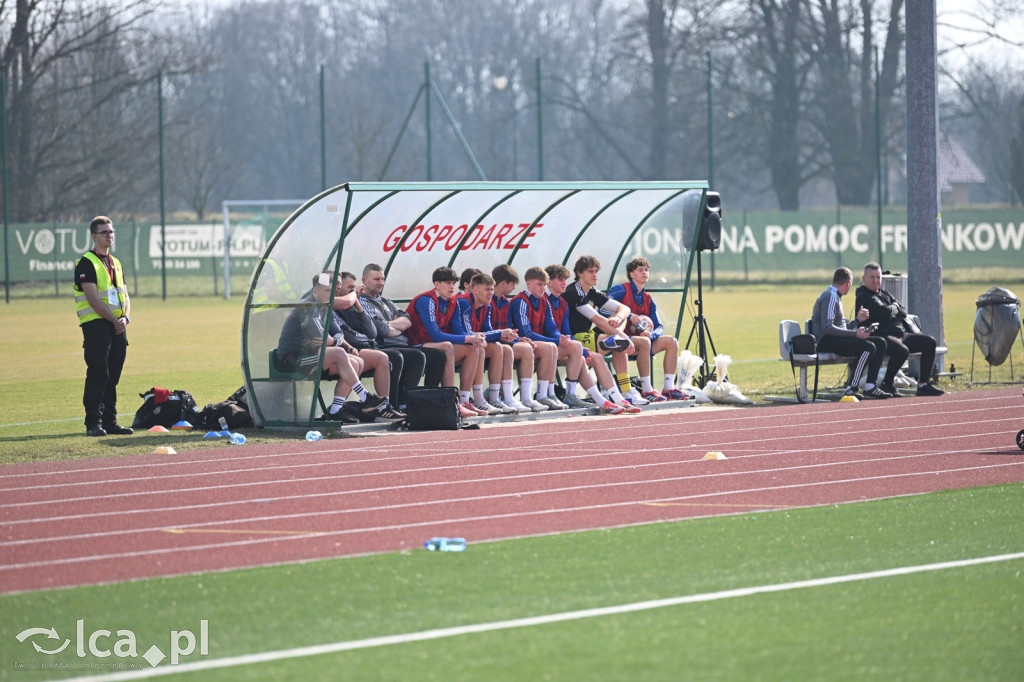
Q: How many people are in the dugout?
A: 12